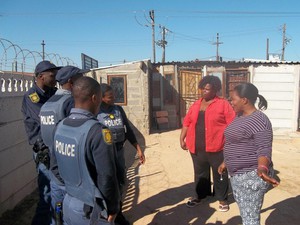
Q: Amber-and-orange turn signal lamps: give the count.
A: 0